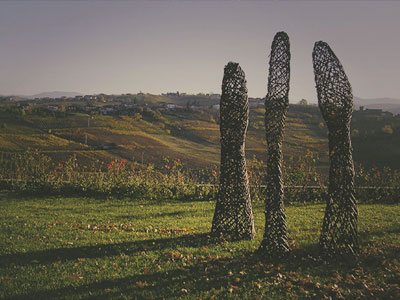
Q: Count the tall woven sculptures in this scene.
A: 3